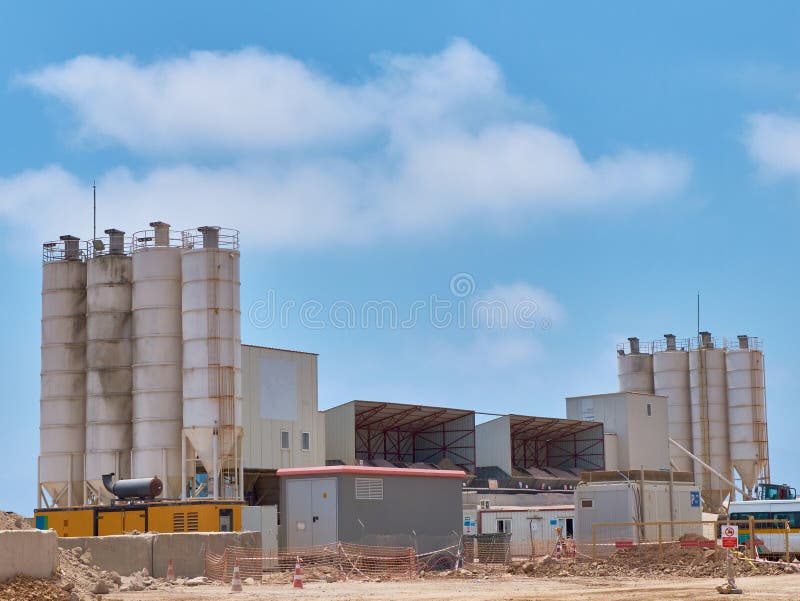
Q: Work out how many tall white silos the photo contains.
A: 8